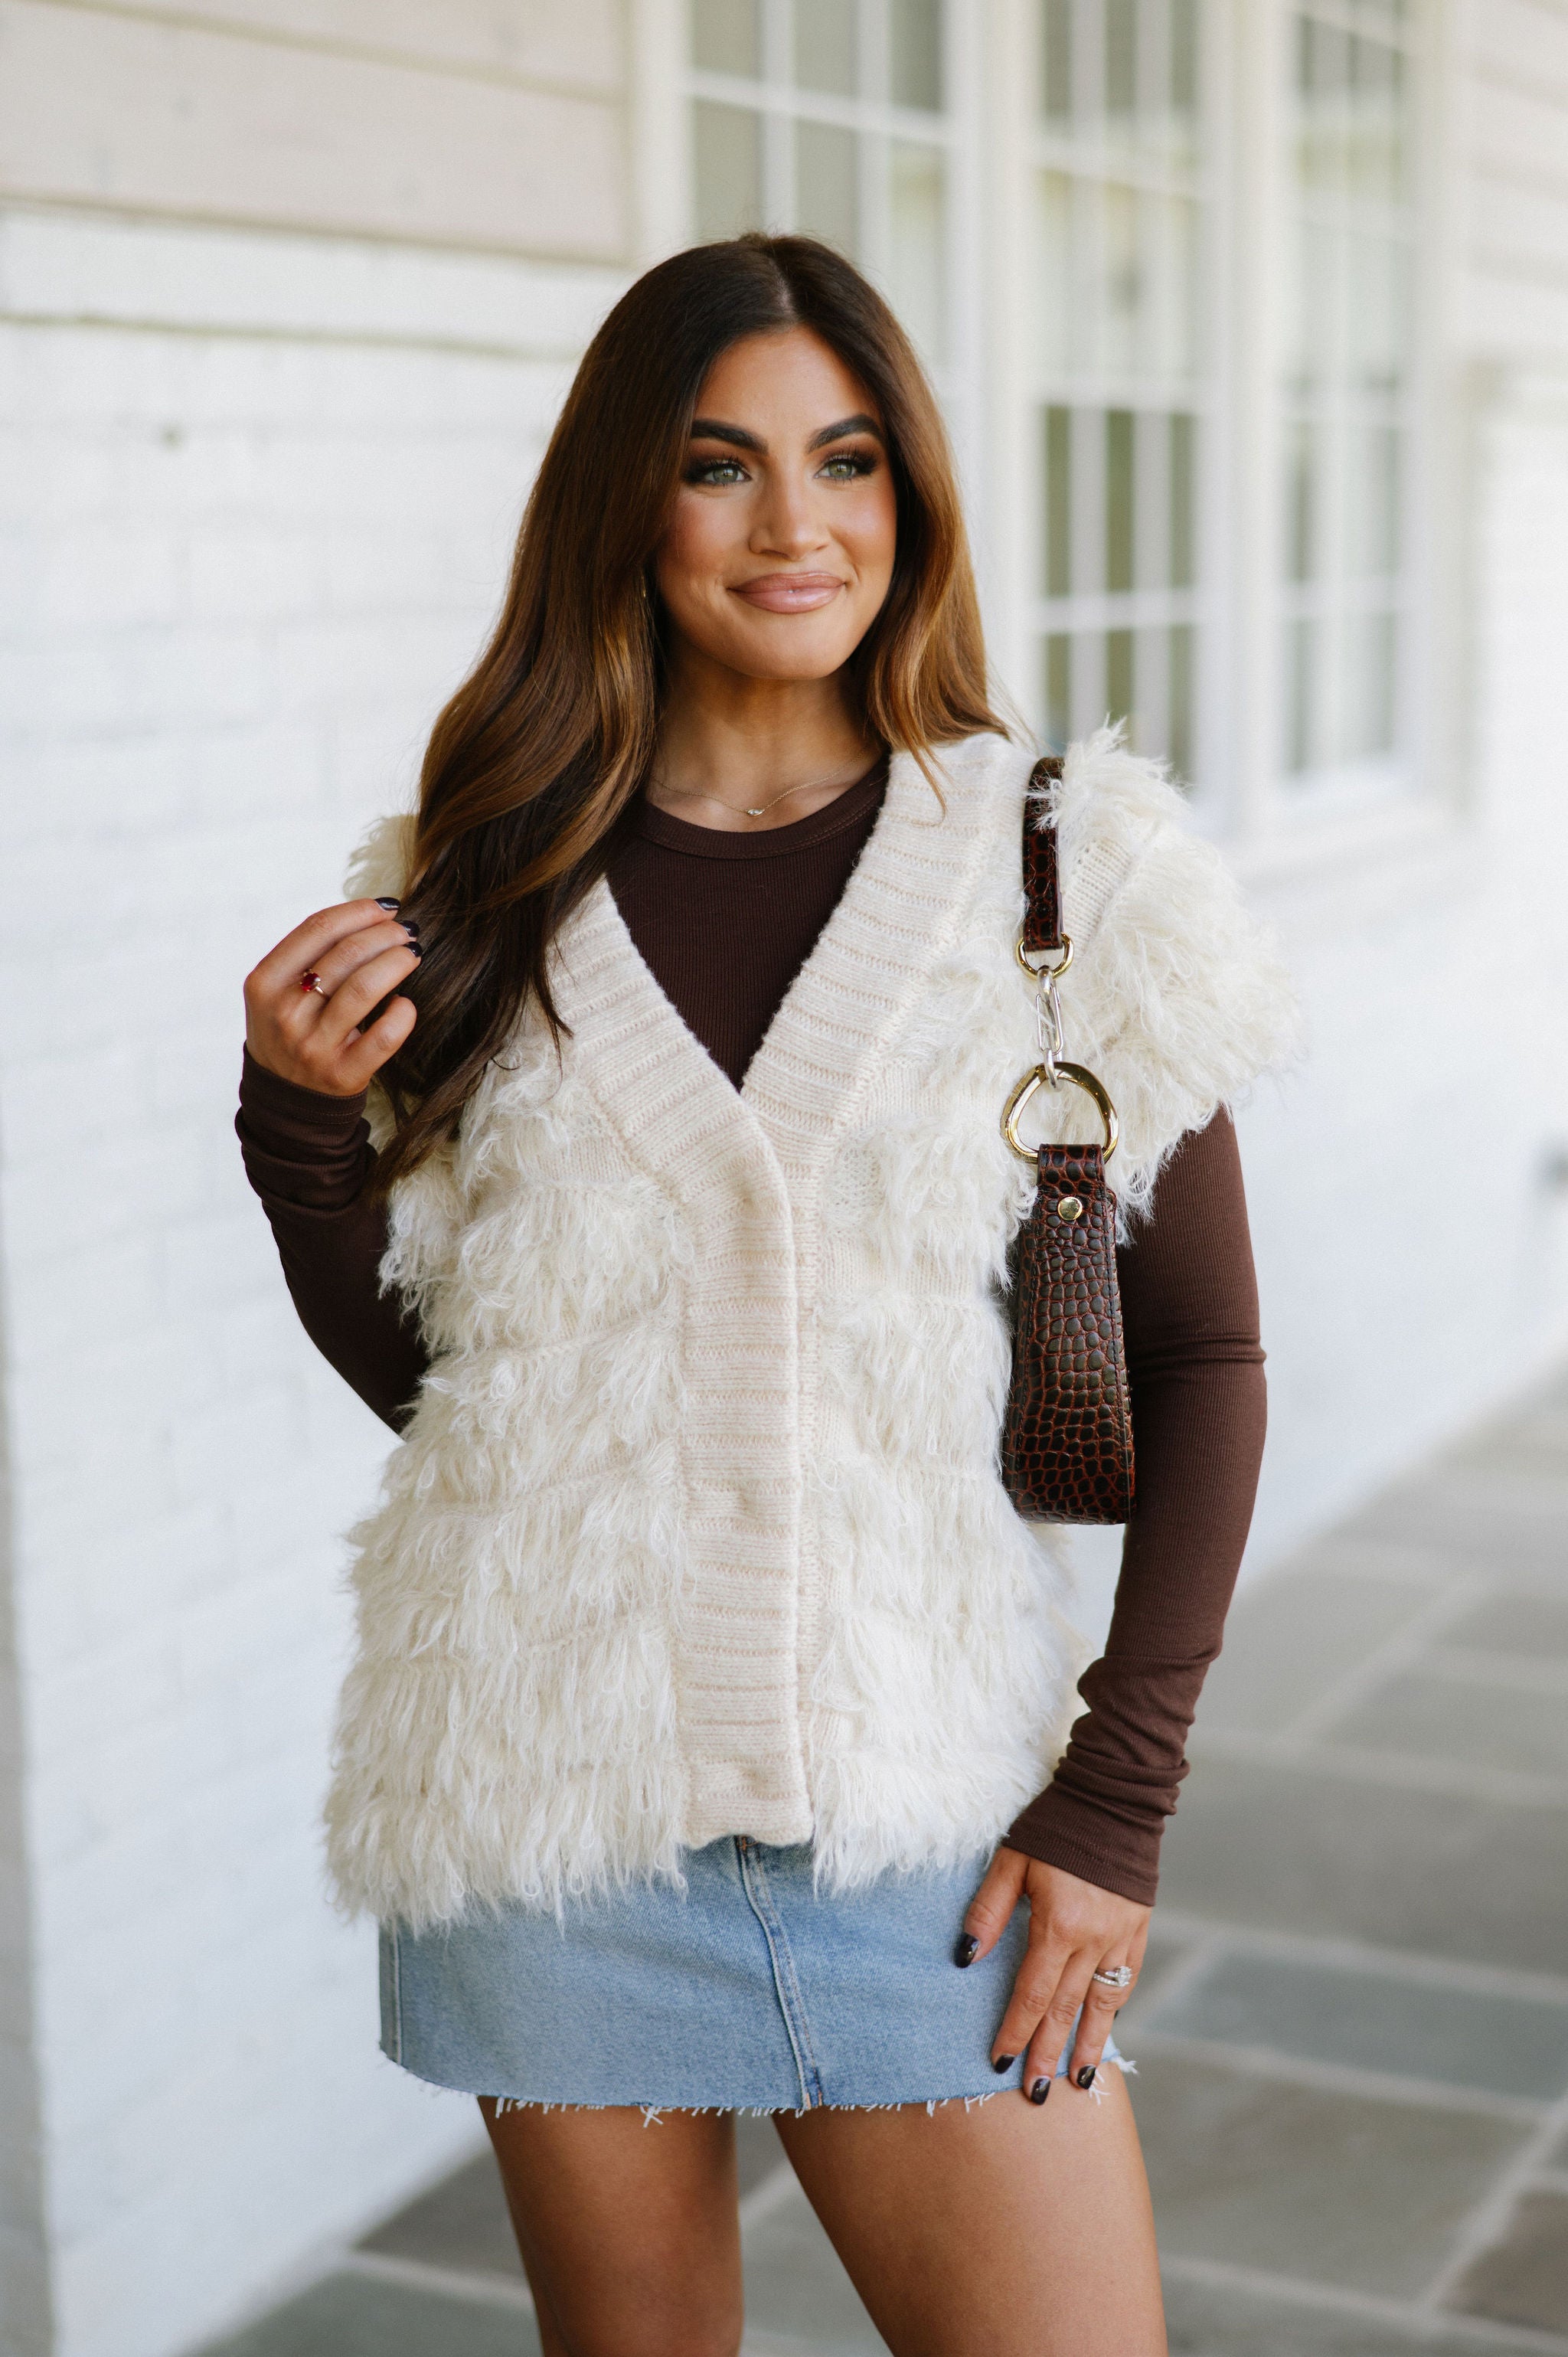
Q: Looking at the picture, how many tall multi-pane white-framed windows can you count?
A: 3